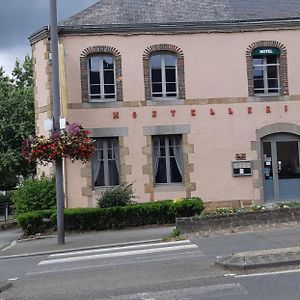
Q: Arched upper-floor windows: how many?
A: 3